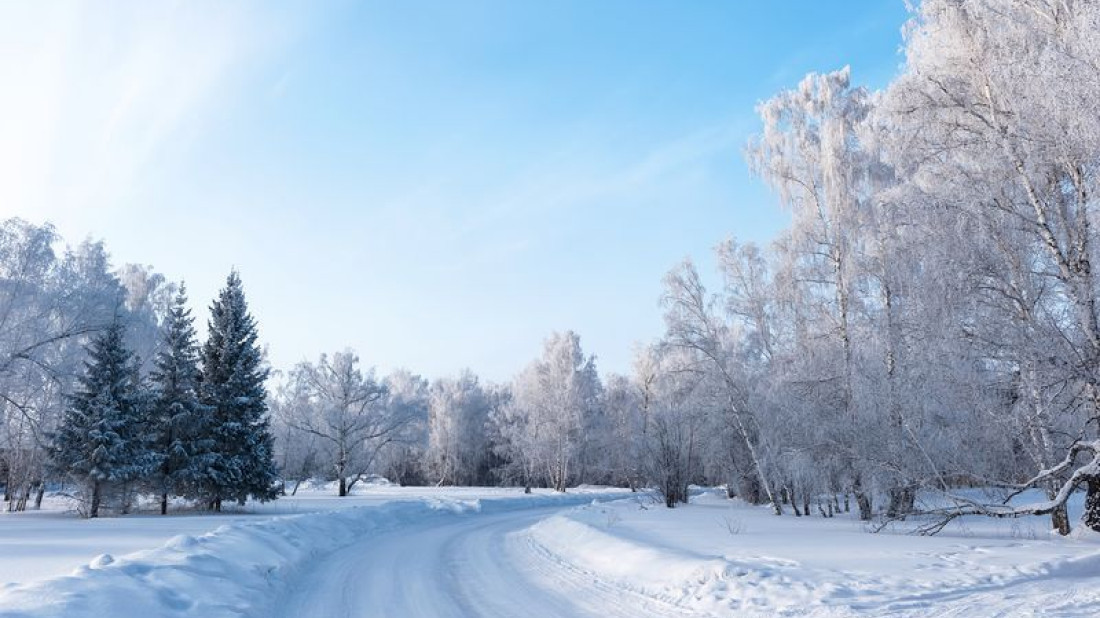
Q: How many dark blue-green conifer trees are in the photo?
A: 3